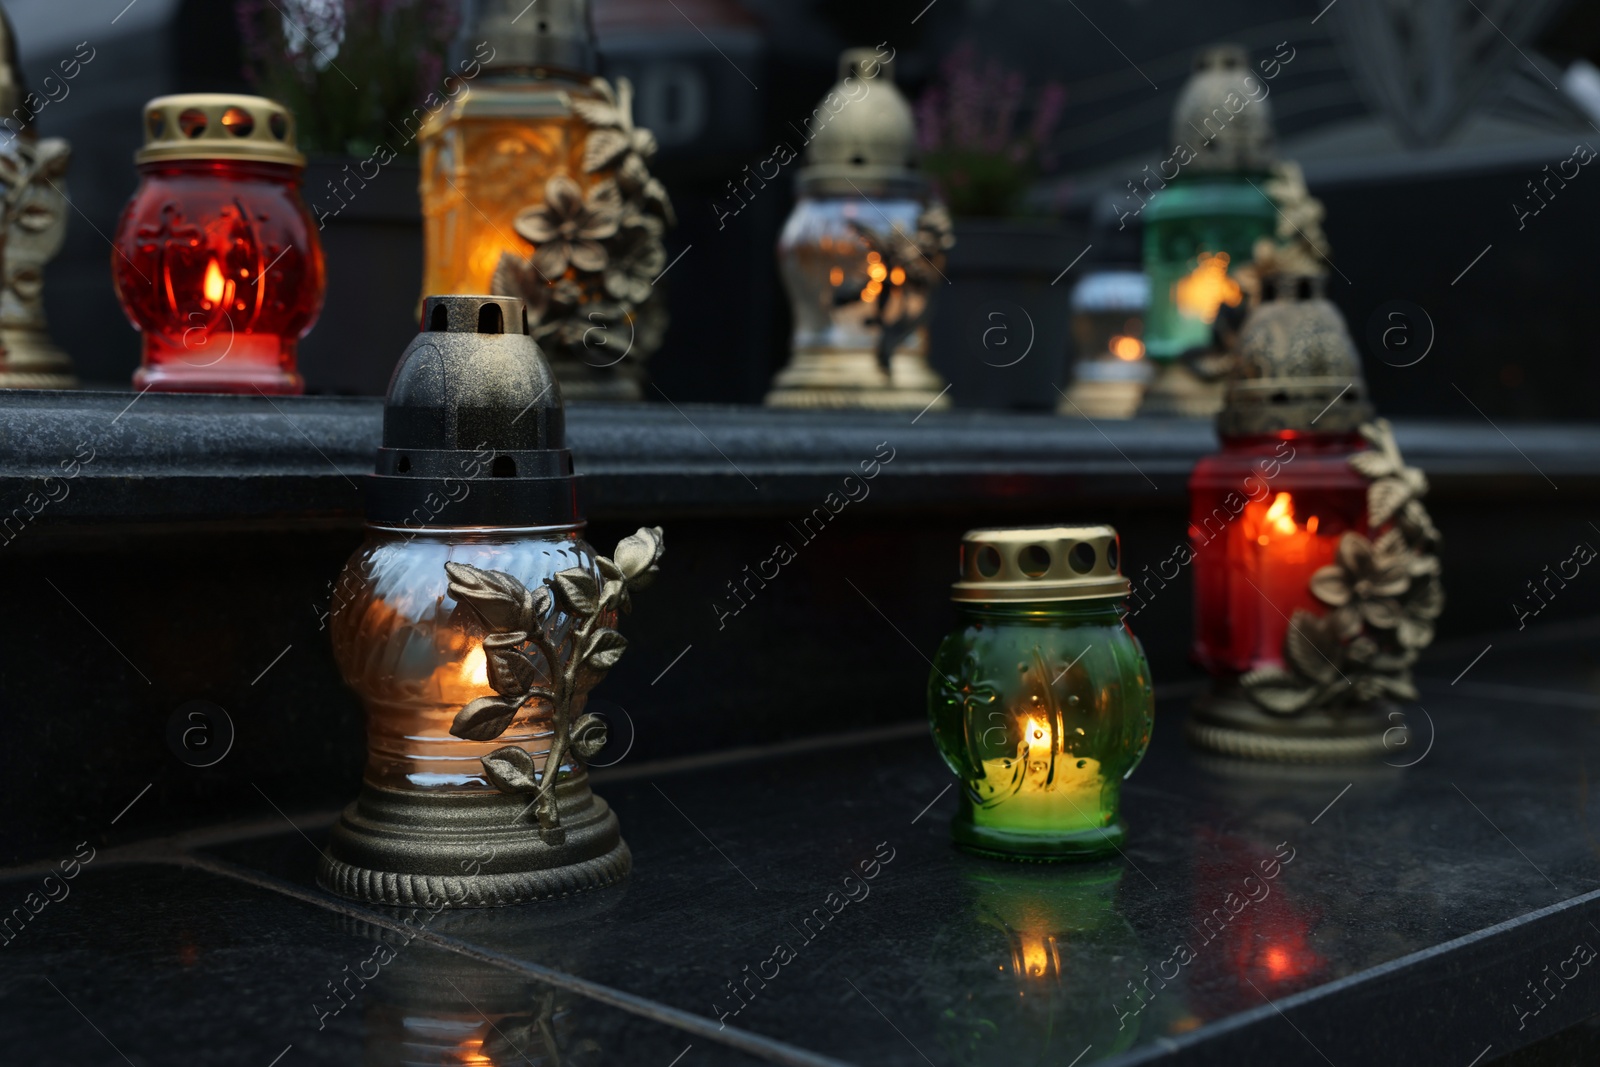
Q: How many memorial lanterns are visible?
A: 9